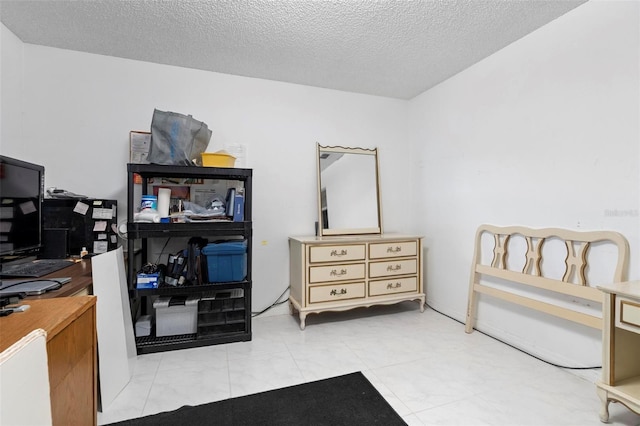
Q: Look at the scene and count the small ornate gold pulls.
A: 6